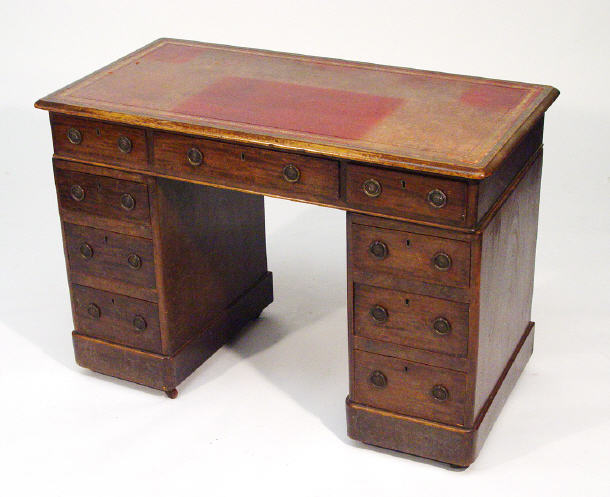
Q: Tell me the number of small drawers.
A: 8